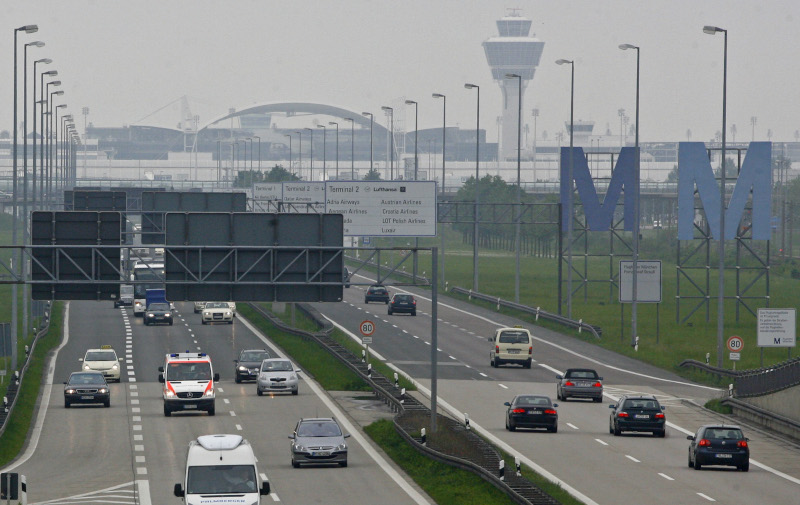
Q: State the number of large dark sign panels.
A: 4